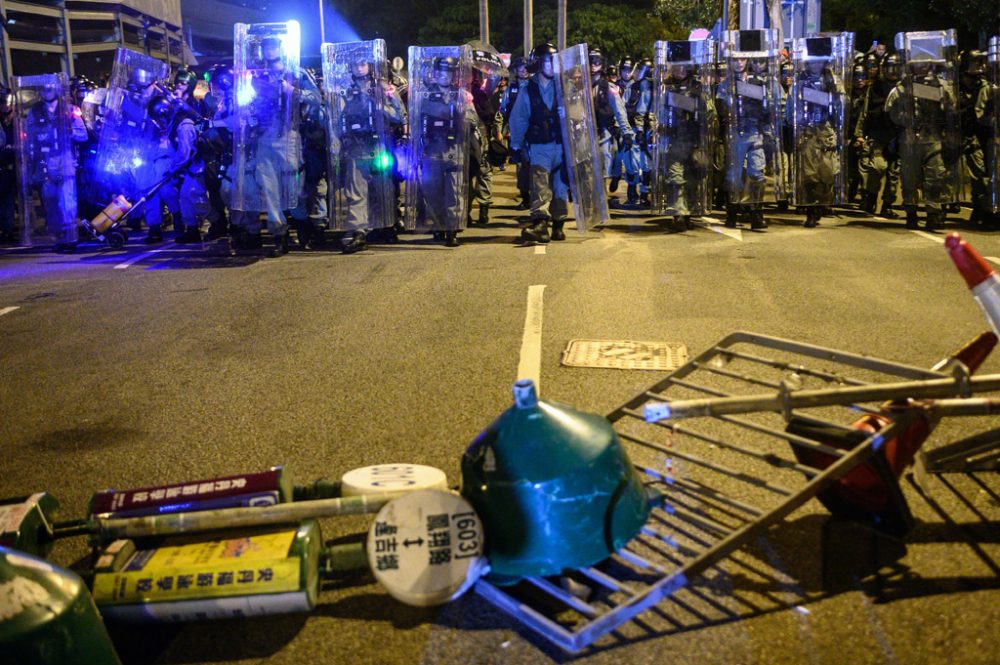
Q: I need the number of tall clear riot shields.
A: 11